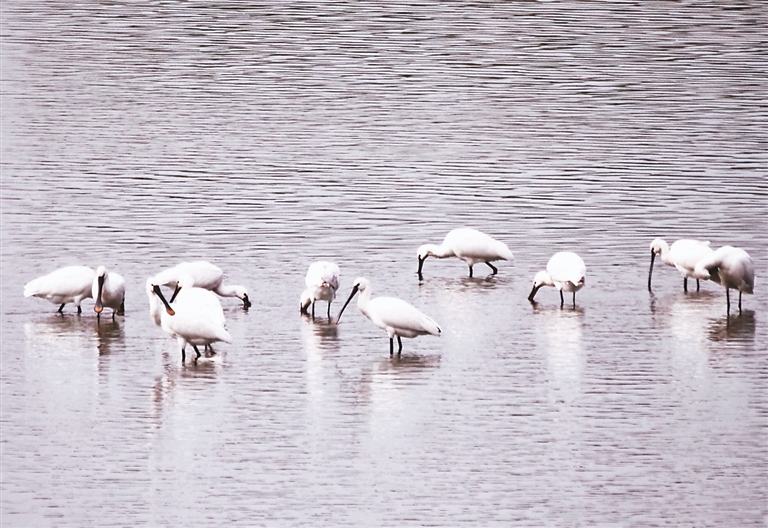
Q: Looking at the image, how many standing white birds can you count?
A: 11